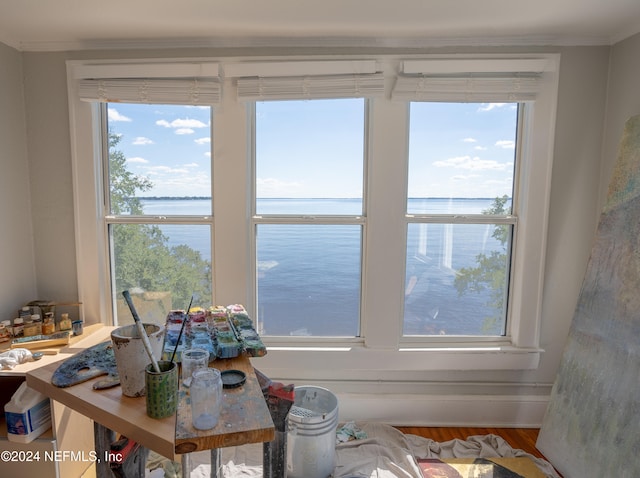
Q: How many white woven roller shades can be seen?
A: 3